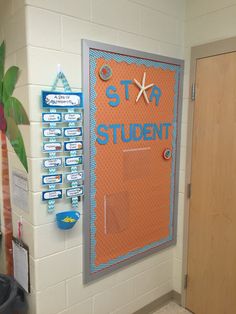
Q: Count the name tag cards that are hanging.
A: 12